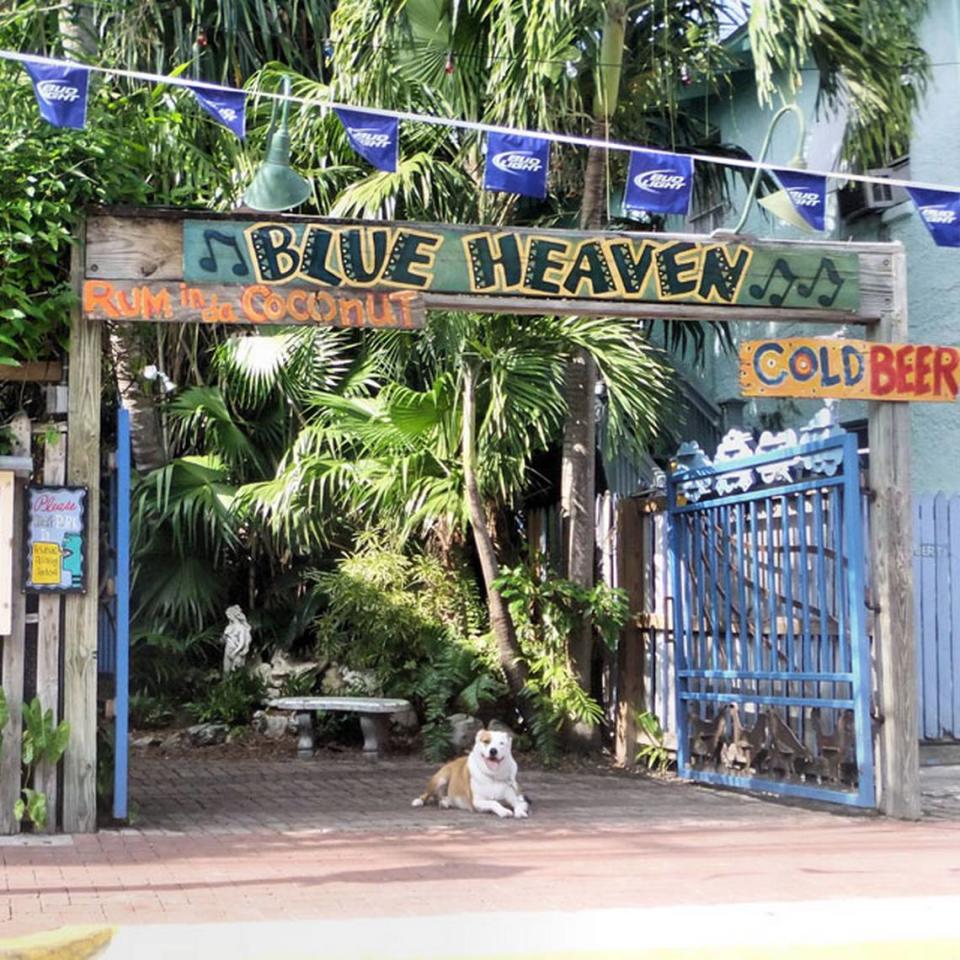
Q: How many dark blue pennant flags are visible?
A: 7